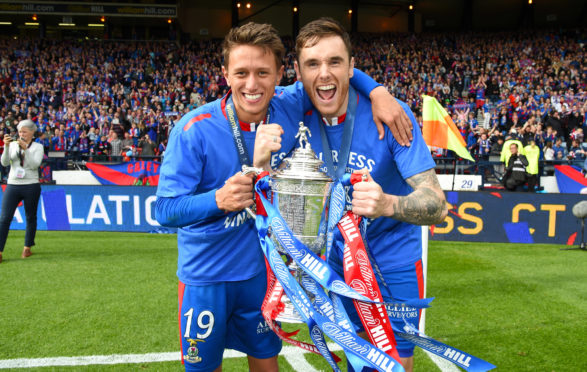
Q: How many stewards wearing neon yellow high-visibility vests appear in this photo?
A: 2